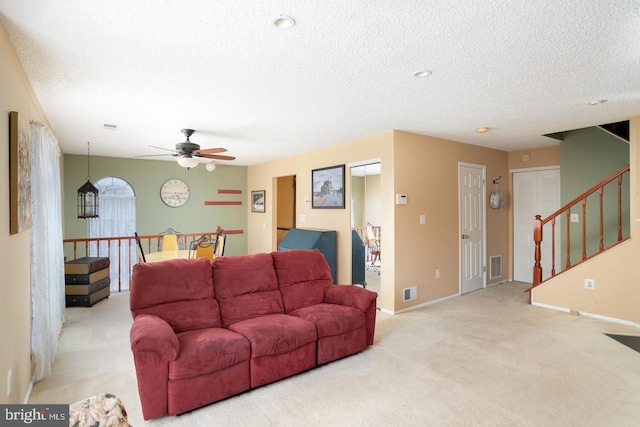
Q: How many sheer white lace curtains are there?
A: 2